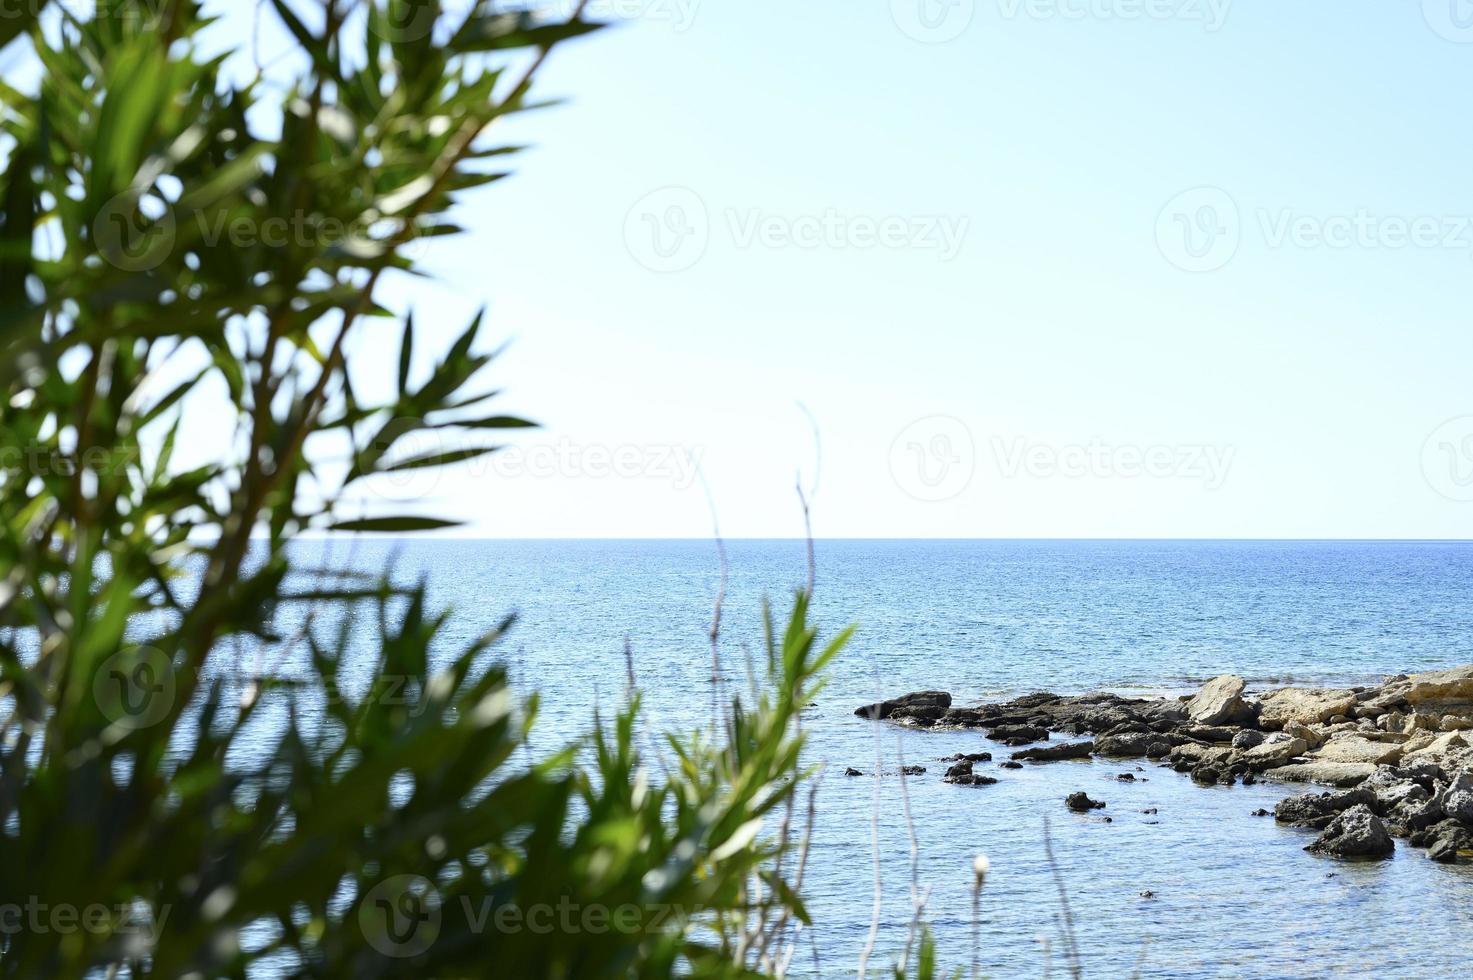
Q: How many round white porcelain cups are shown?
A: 0